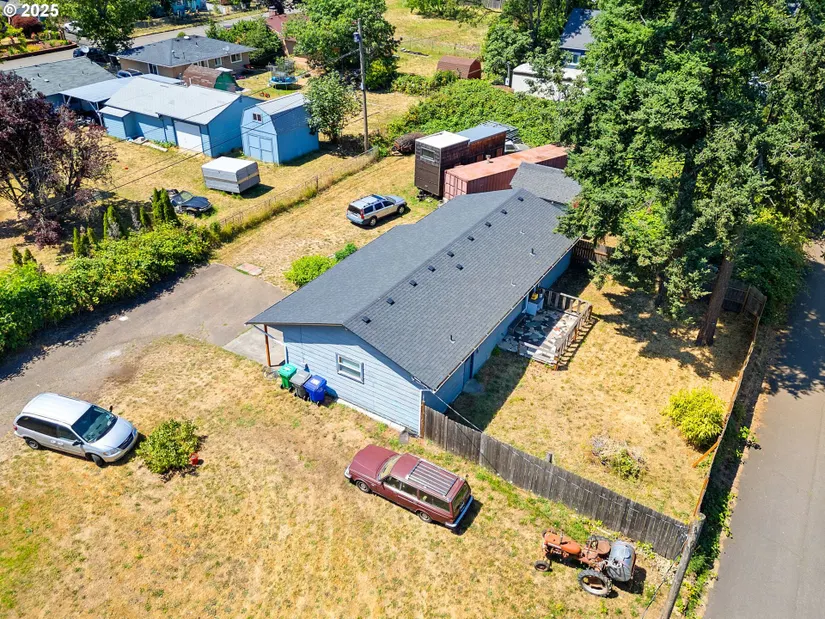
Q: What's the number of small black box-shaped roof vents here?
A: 10